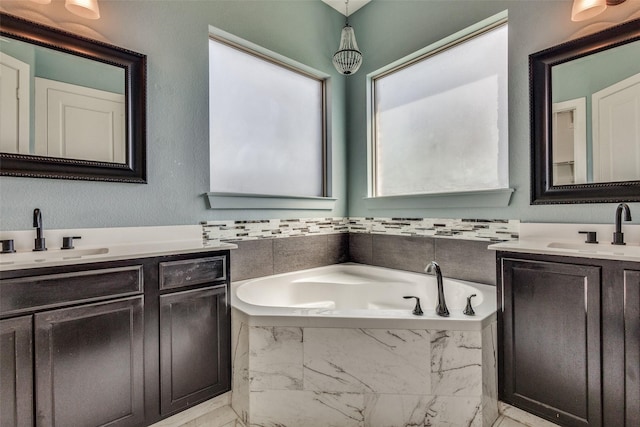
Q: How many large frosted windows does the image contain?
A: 2